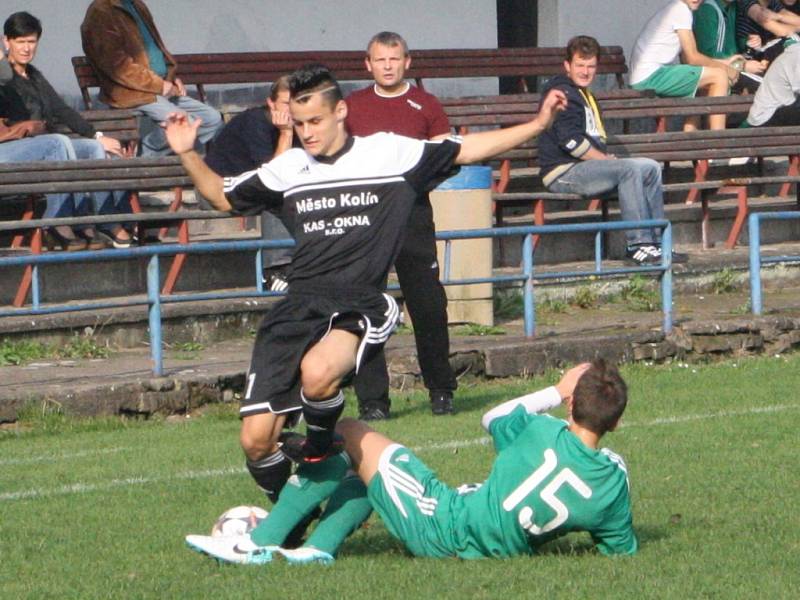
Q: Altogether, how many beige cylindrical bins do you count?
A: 1